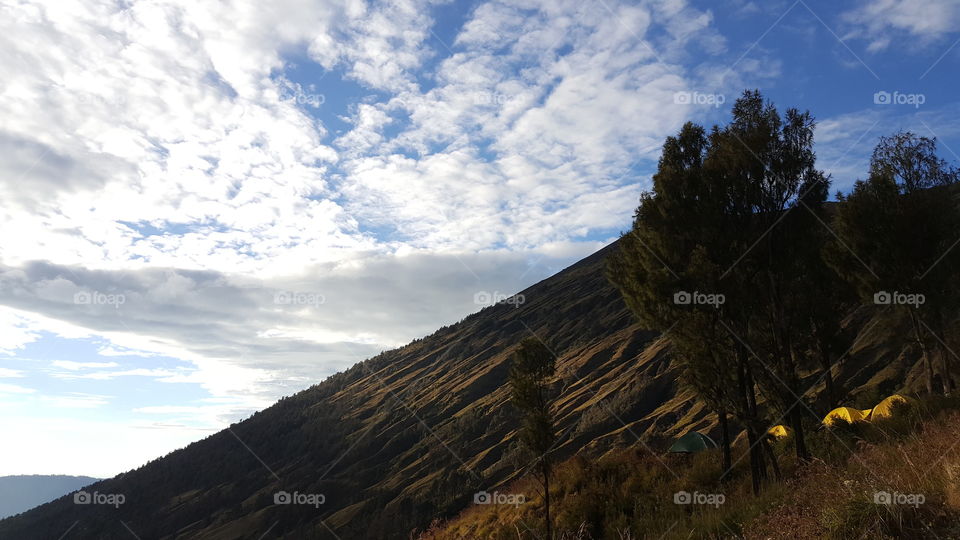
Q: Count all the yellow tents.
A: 3